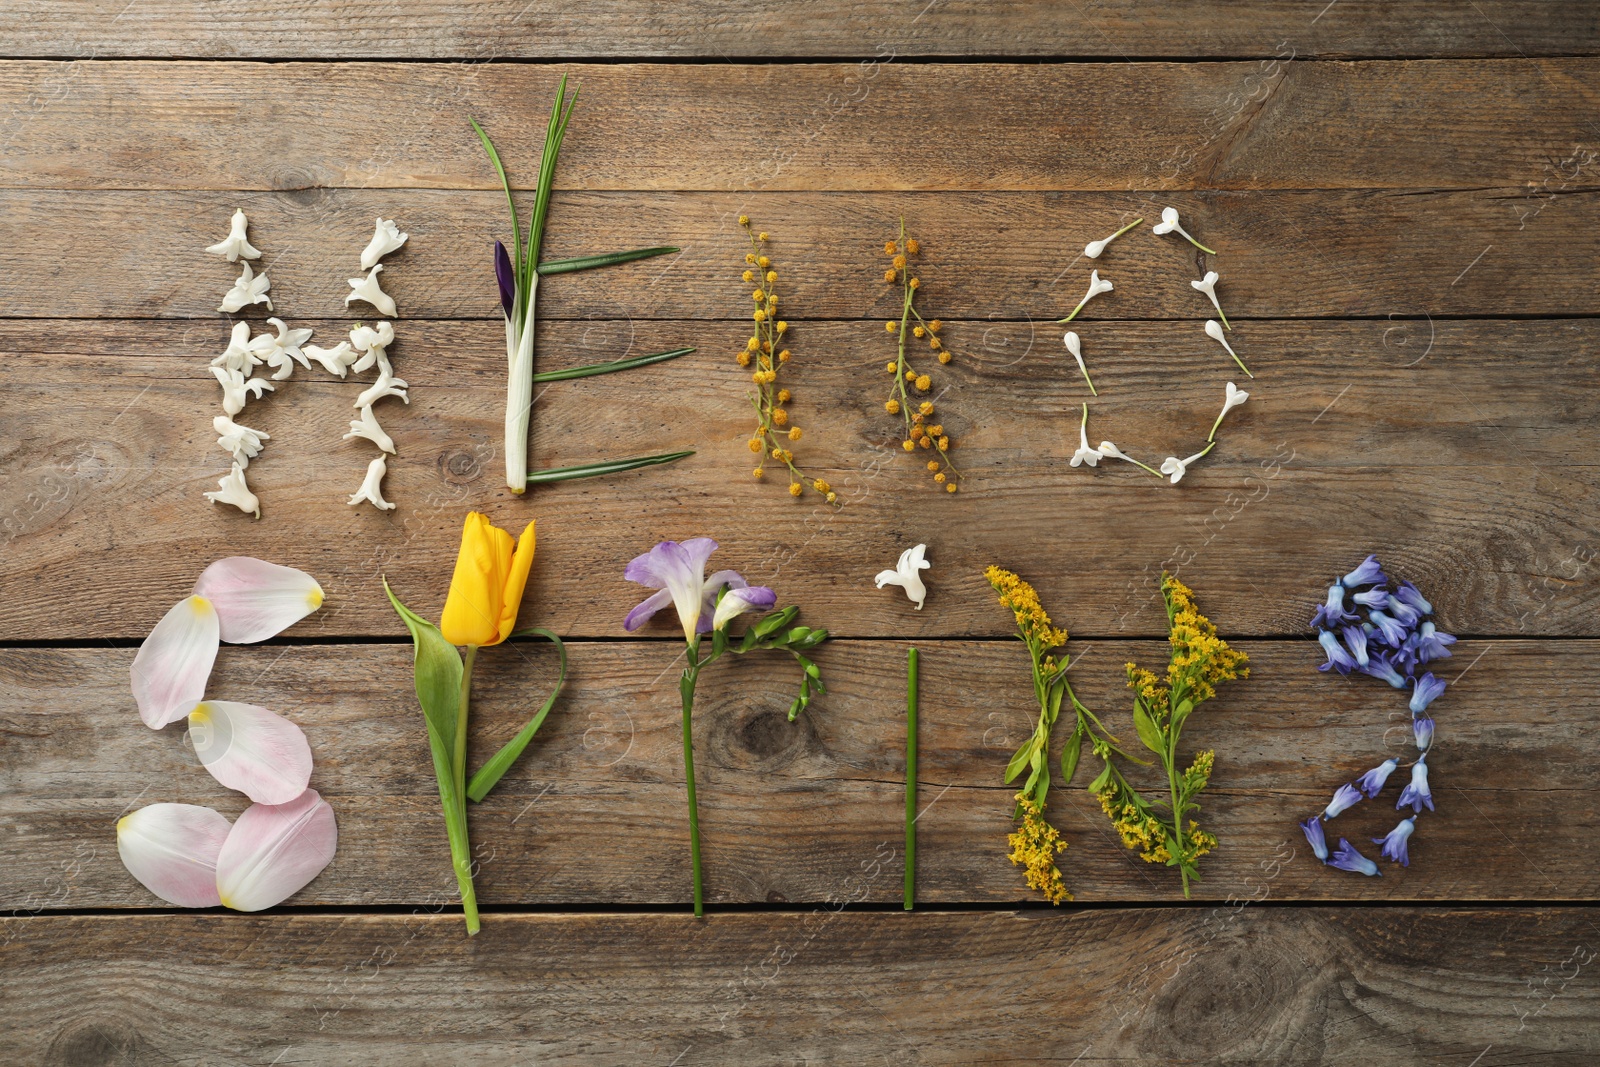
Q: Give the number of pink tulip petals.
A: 5